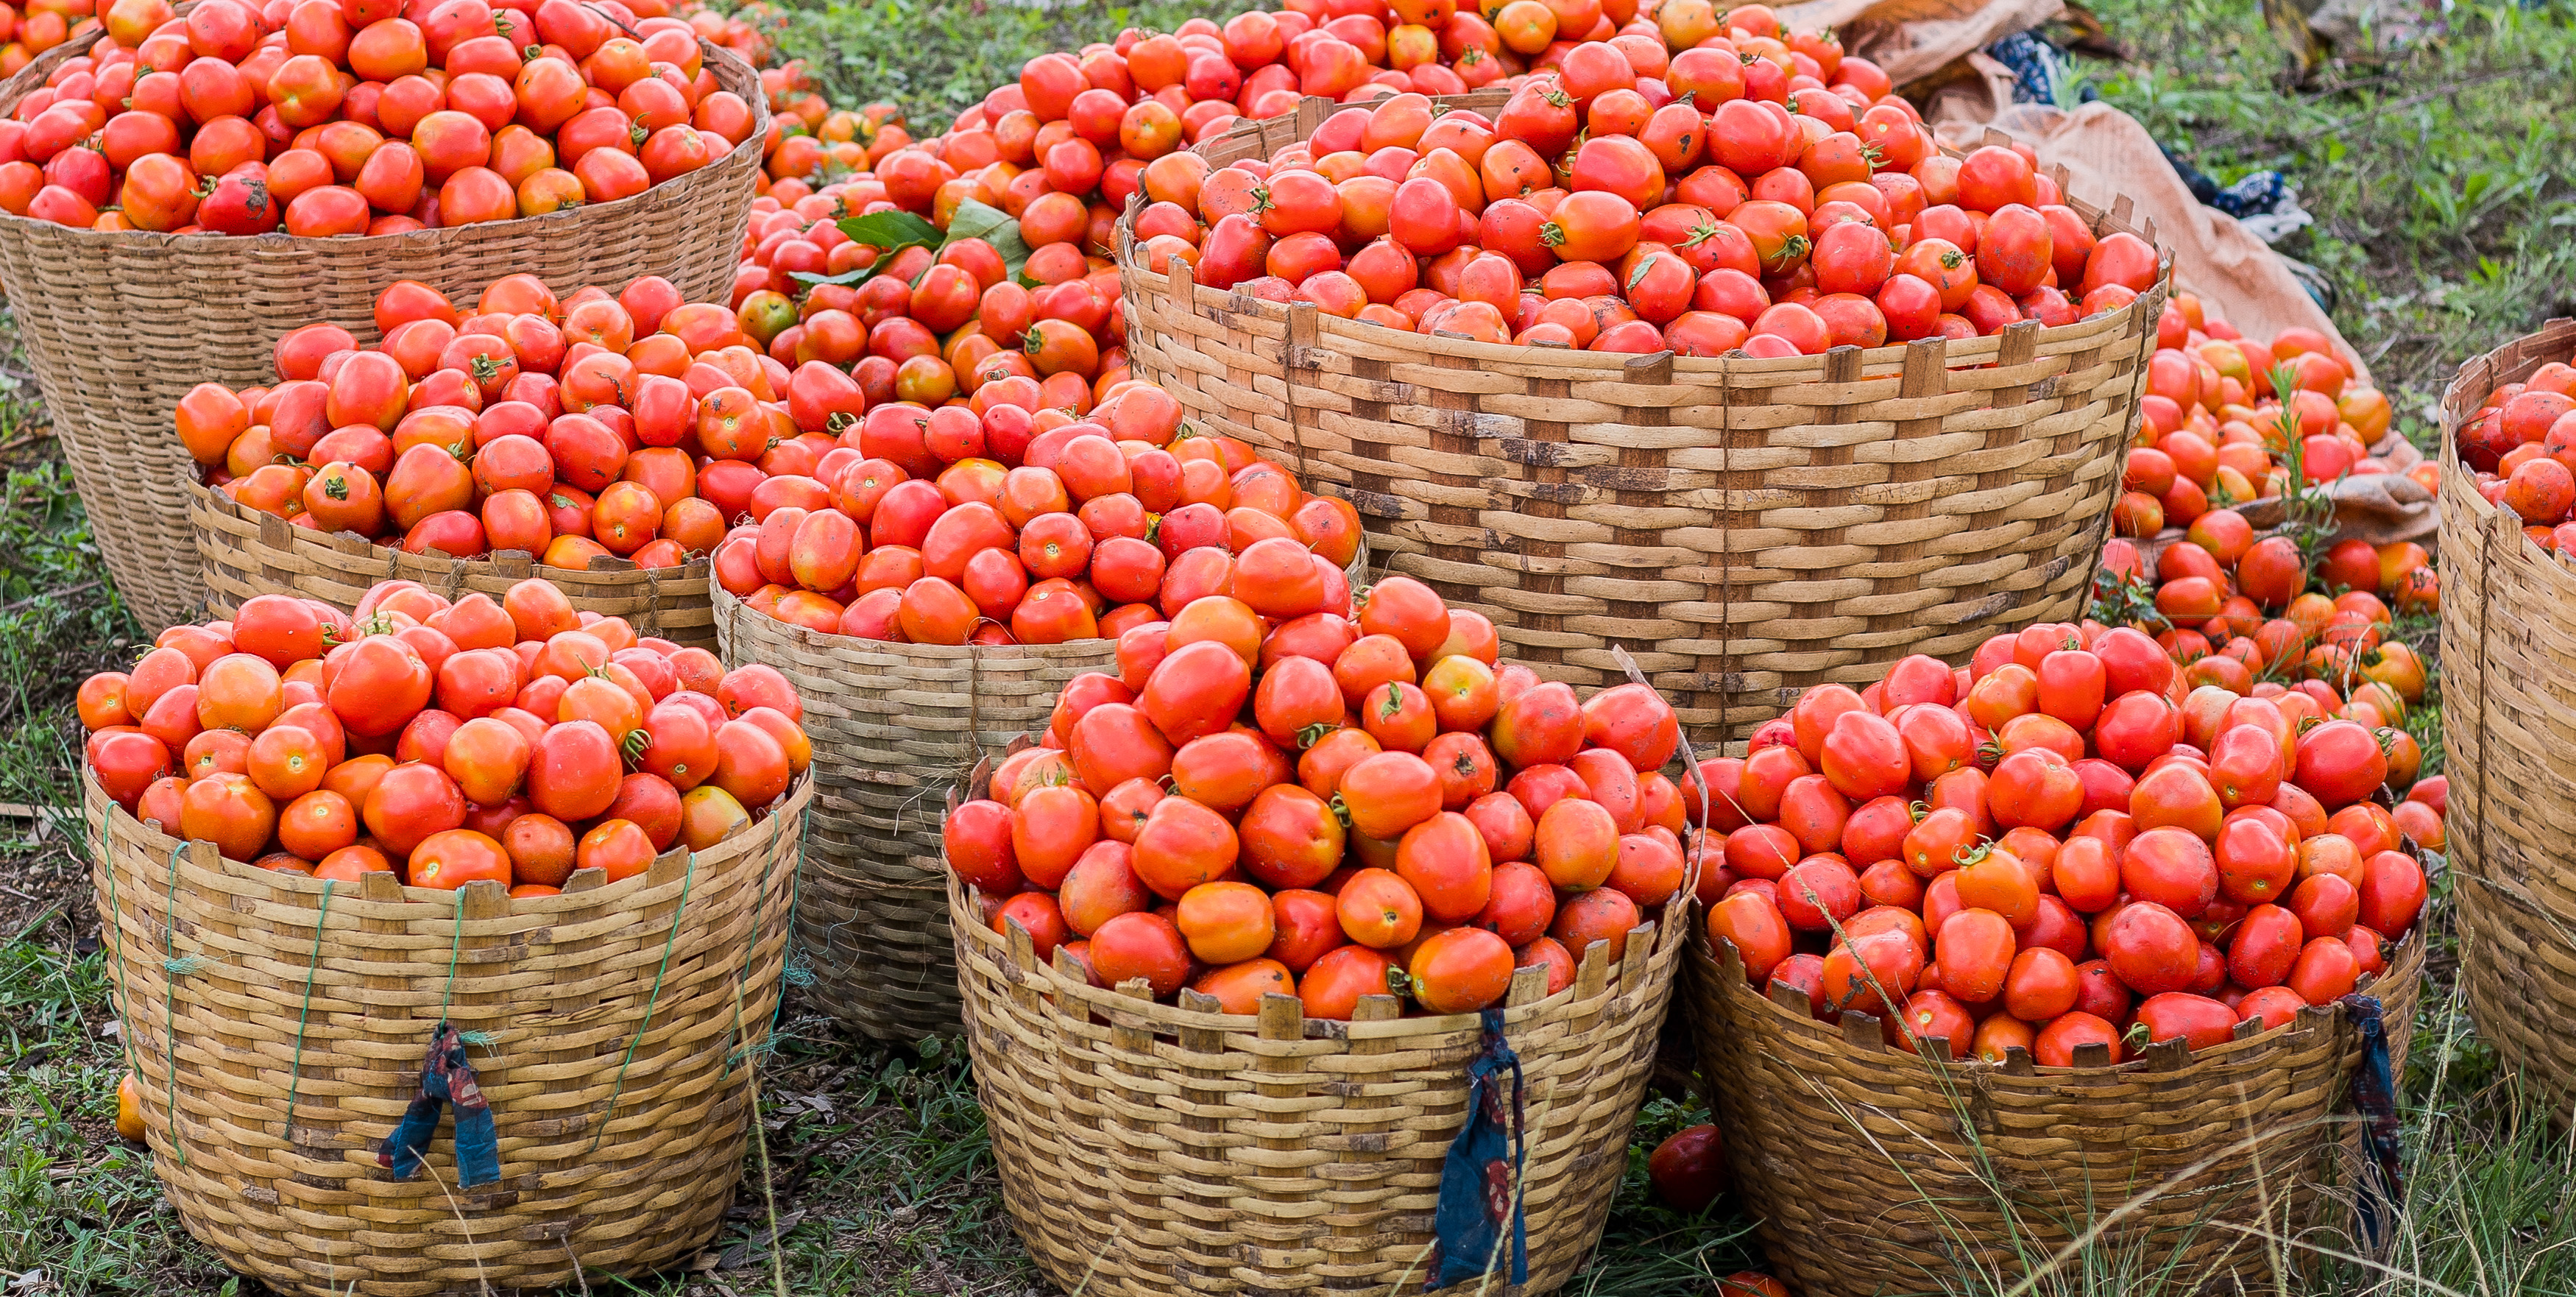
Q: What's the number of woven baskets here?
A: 8